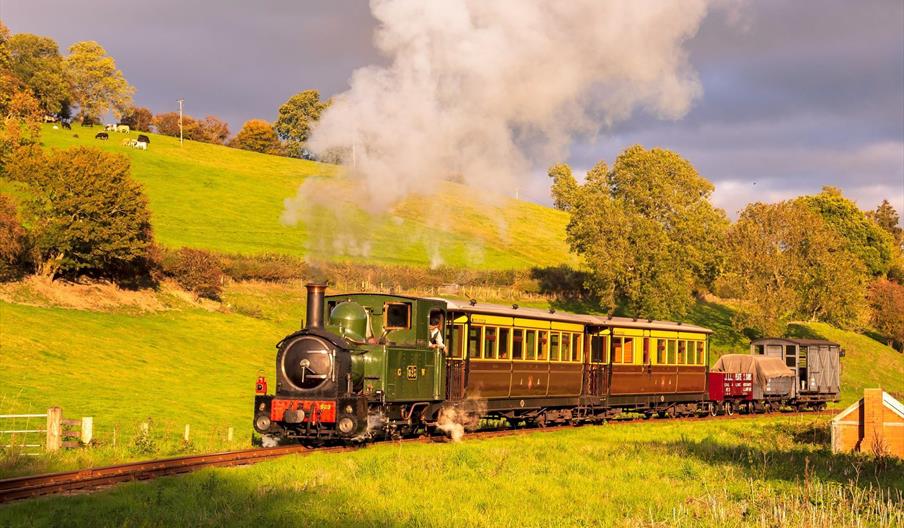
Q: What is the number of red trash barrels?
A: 0